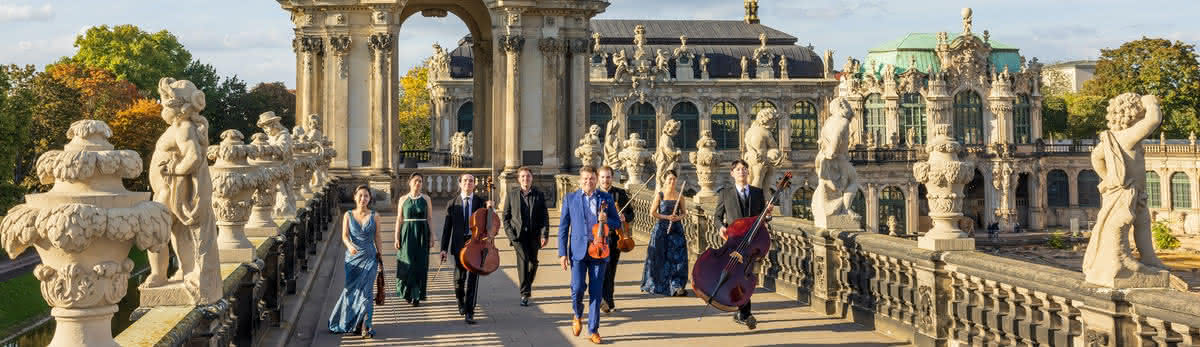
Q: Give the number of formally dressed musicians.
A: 8